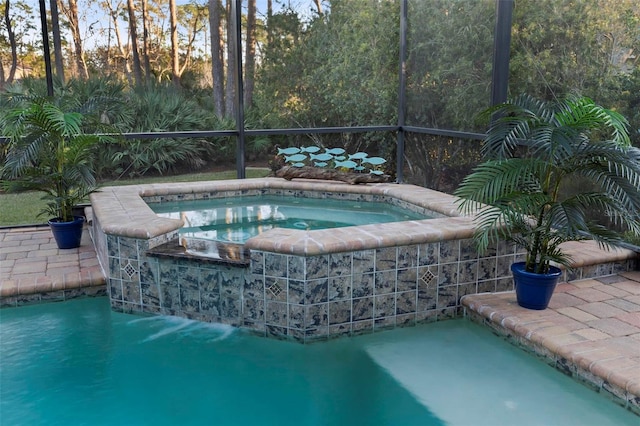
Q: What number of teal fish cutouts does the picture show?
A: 13